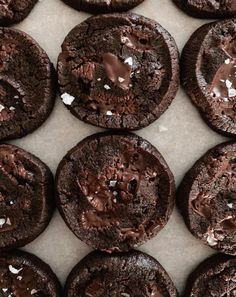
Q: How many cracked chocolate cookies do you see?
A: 12